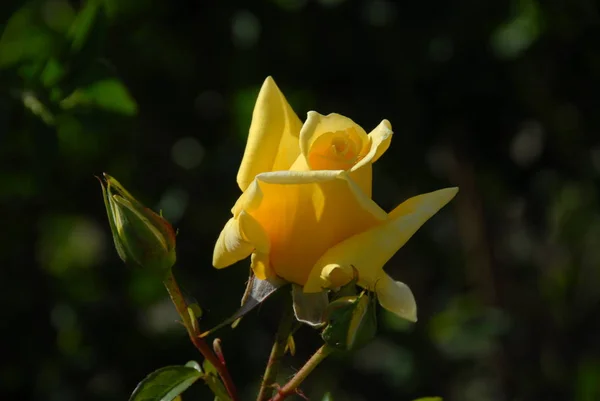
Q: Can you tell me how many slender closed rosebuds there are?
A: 1